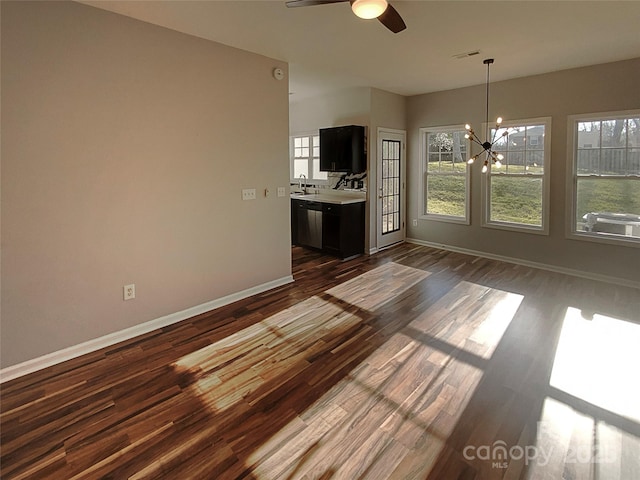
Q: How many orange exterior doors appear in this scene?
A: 0